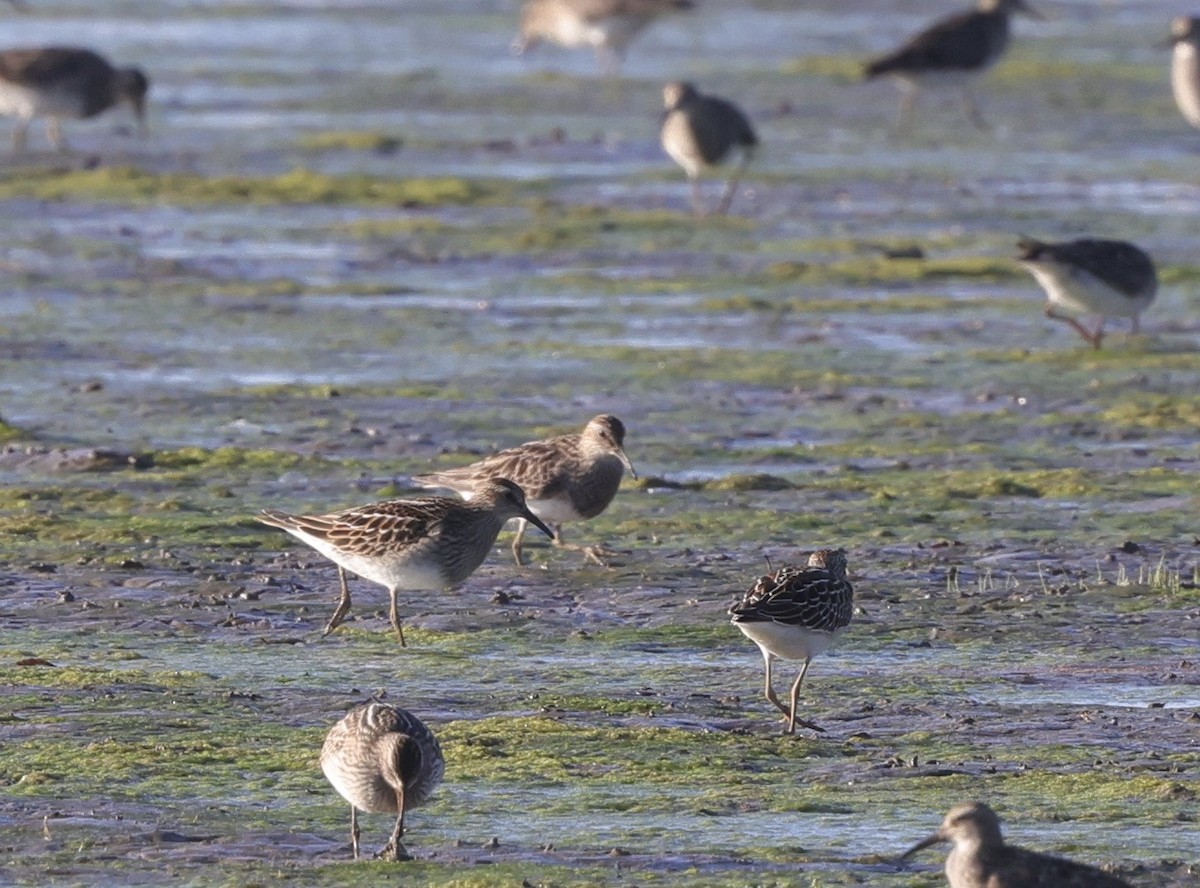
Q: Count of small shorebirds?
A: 11